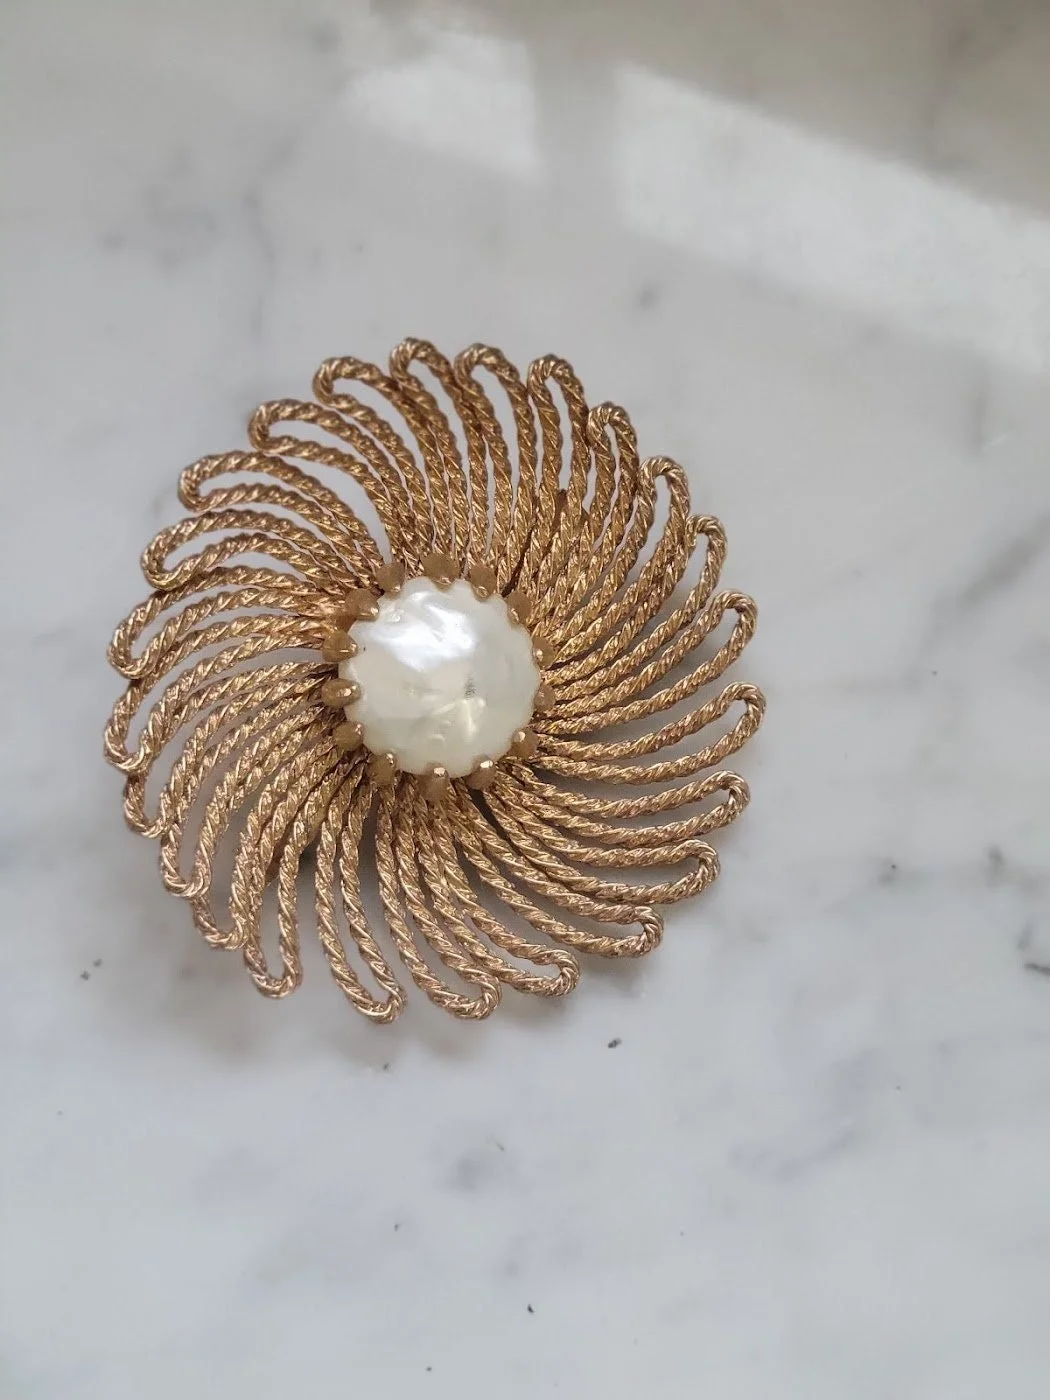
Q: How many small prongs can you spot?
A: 14